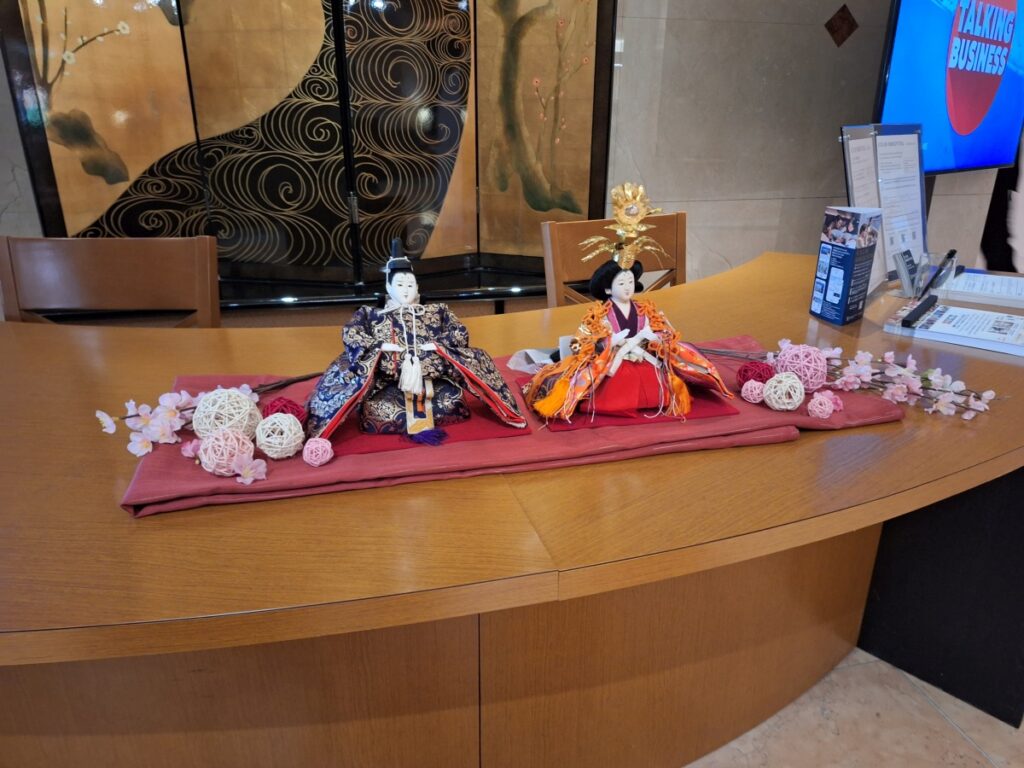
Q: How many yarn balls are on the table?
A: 10